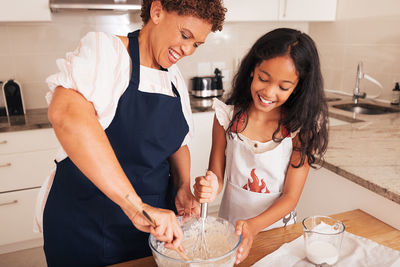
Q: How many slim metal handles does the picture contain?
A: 4